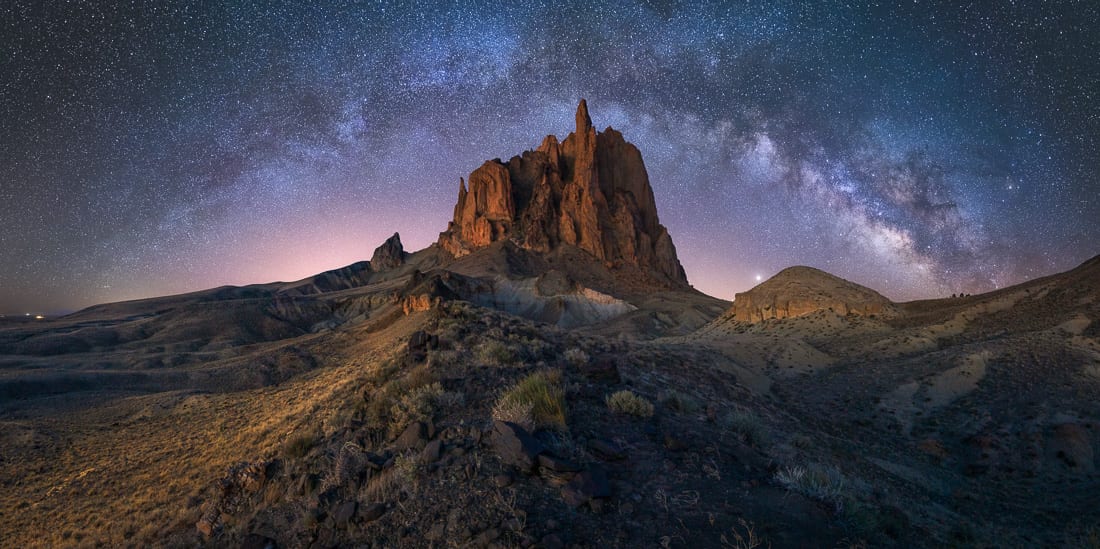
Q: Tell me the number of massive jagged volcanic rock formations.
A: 1